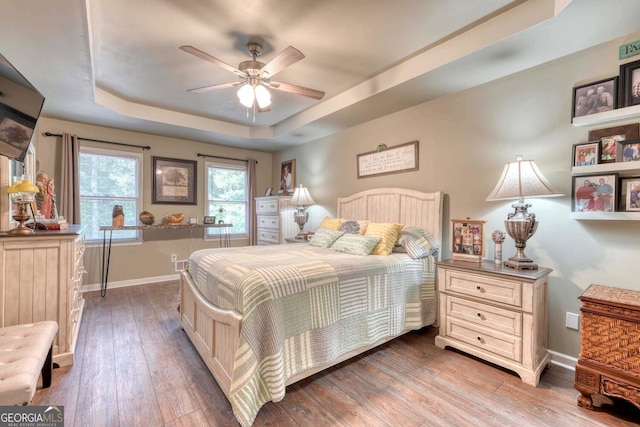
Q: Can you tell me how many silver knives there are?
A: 0